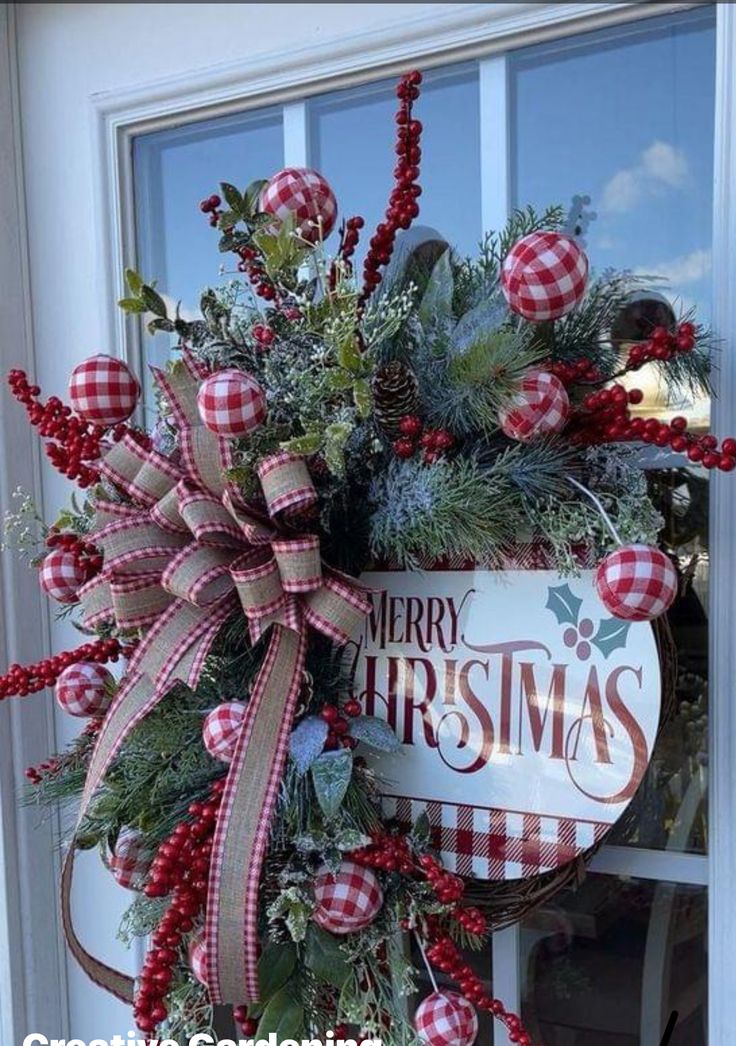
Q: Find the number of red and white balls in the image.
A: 13